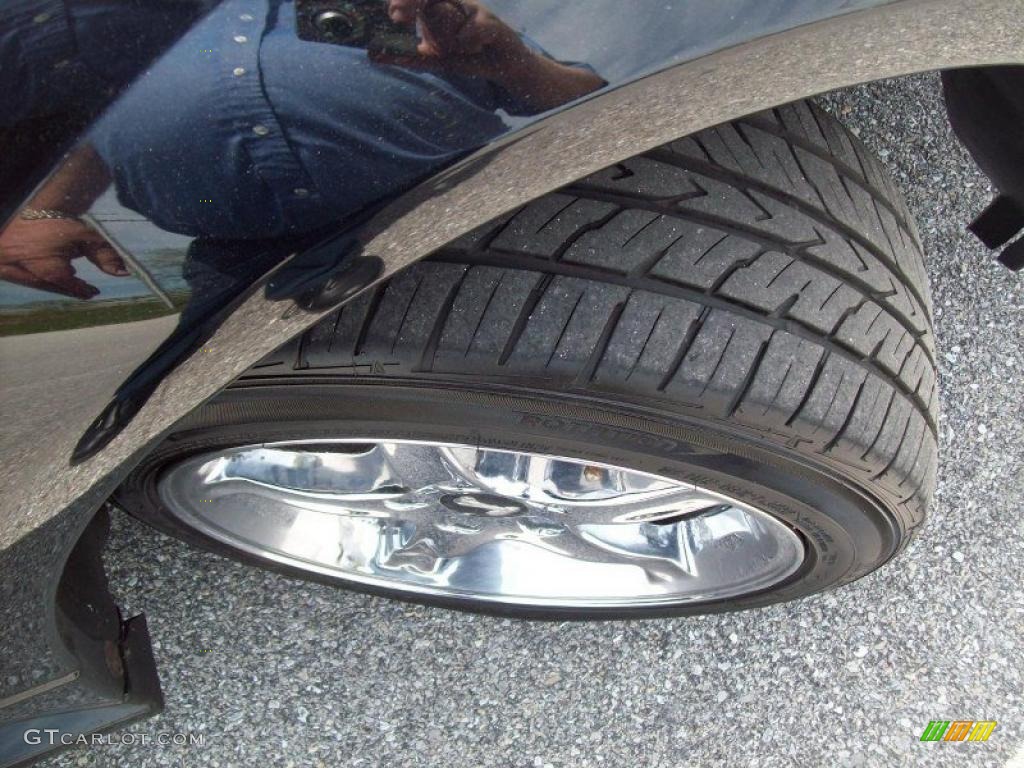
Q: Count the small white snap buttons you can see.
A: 5